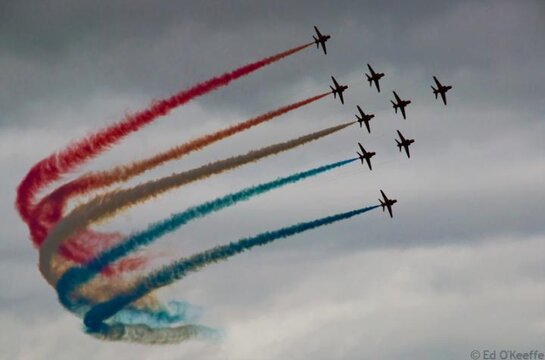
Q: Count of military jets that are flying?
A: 9